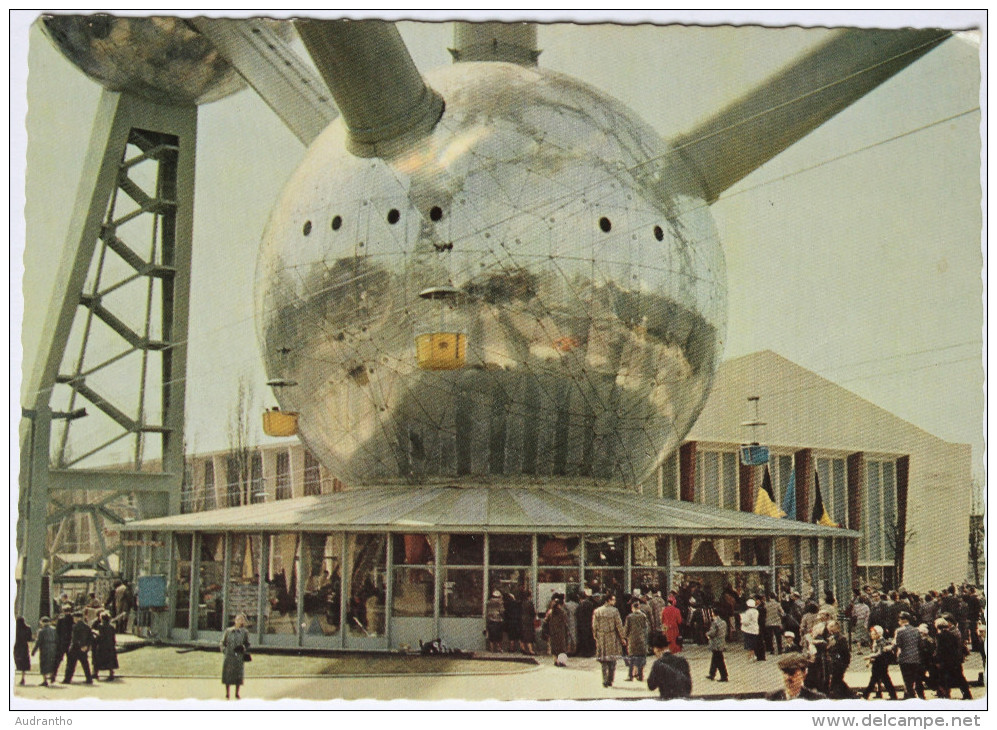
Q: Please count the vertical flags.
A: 3